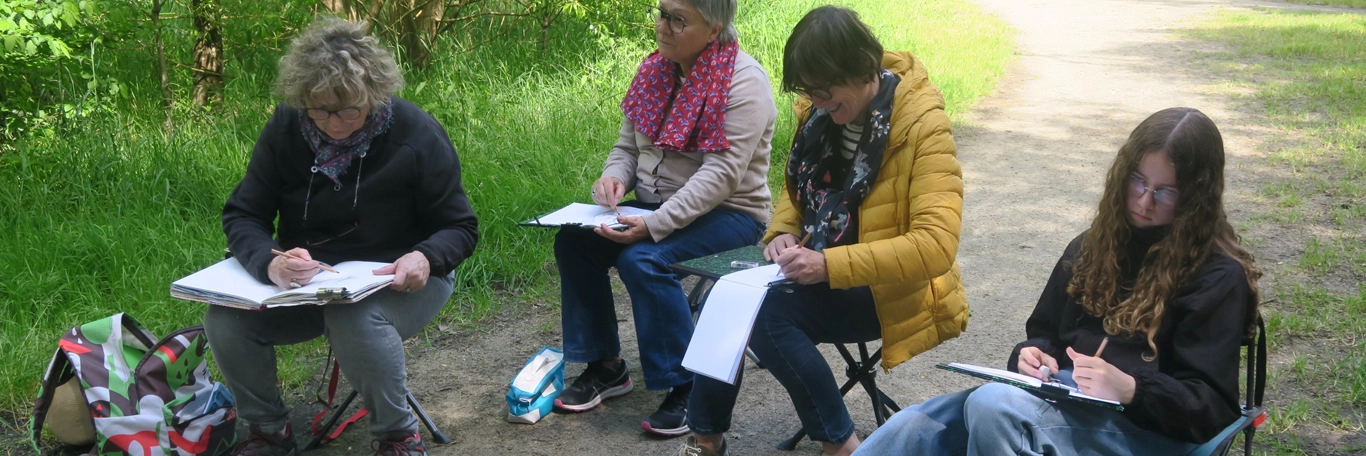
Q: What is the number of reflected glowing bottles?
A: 0